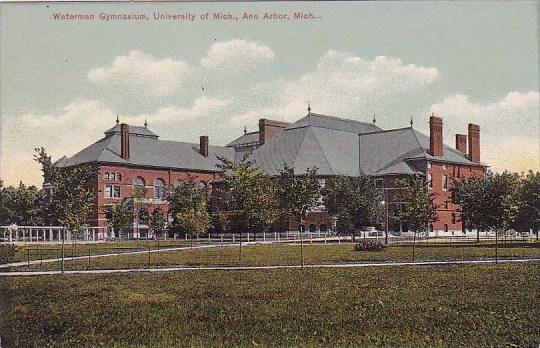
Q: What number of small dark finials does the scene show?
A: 6